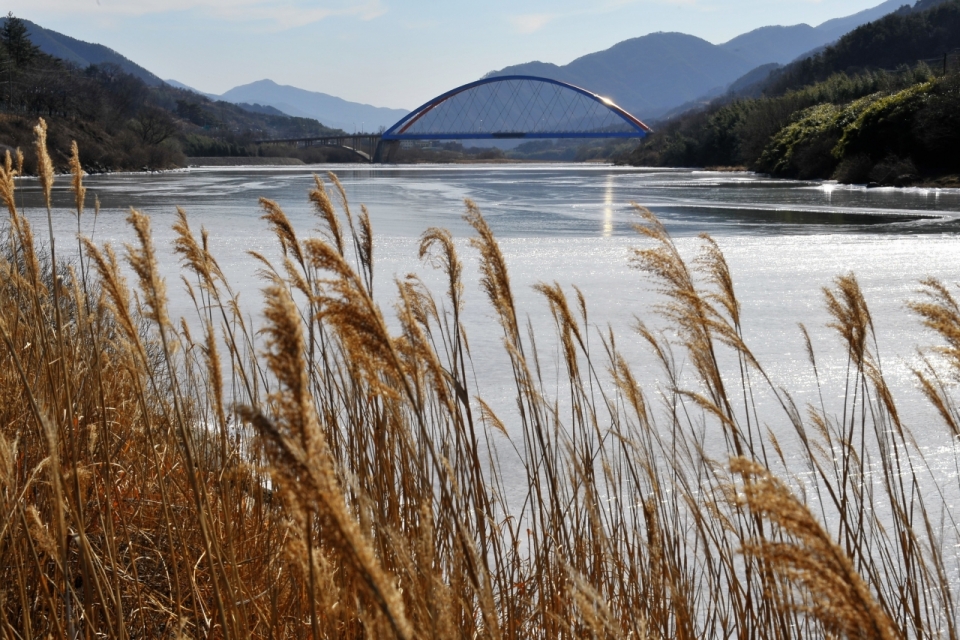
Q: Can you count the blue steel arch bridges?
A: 1